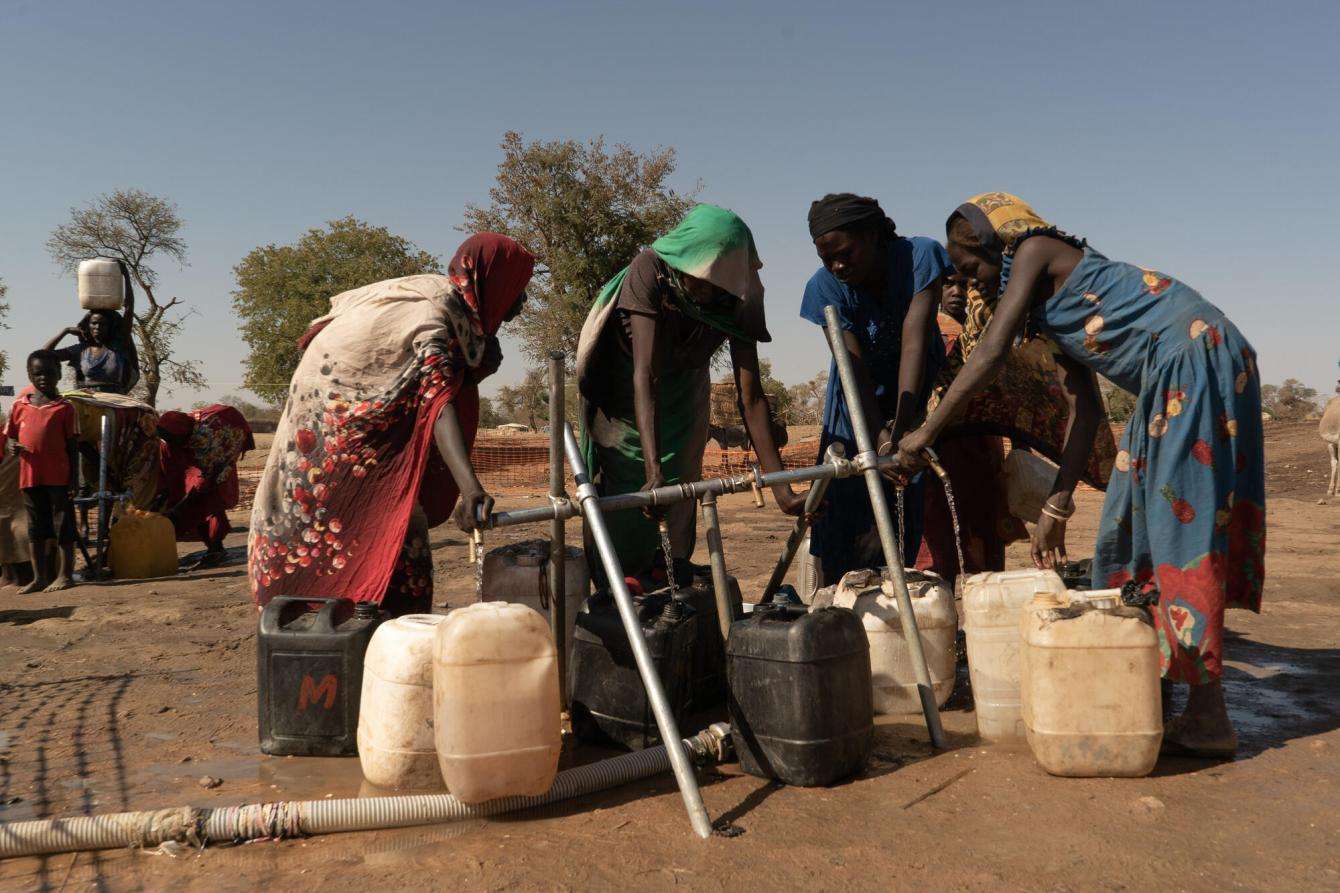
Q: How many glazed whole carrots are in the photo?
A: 0